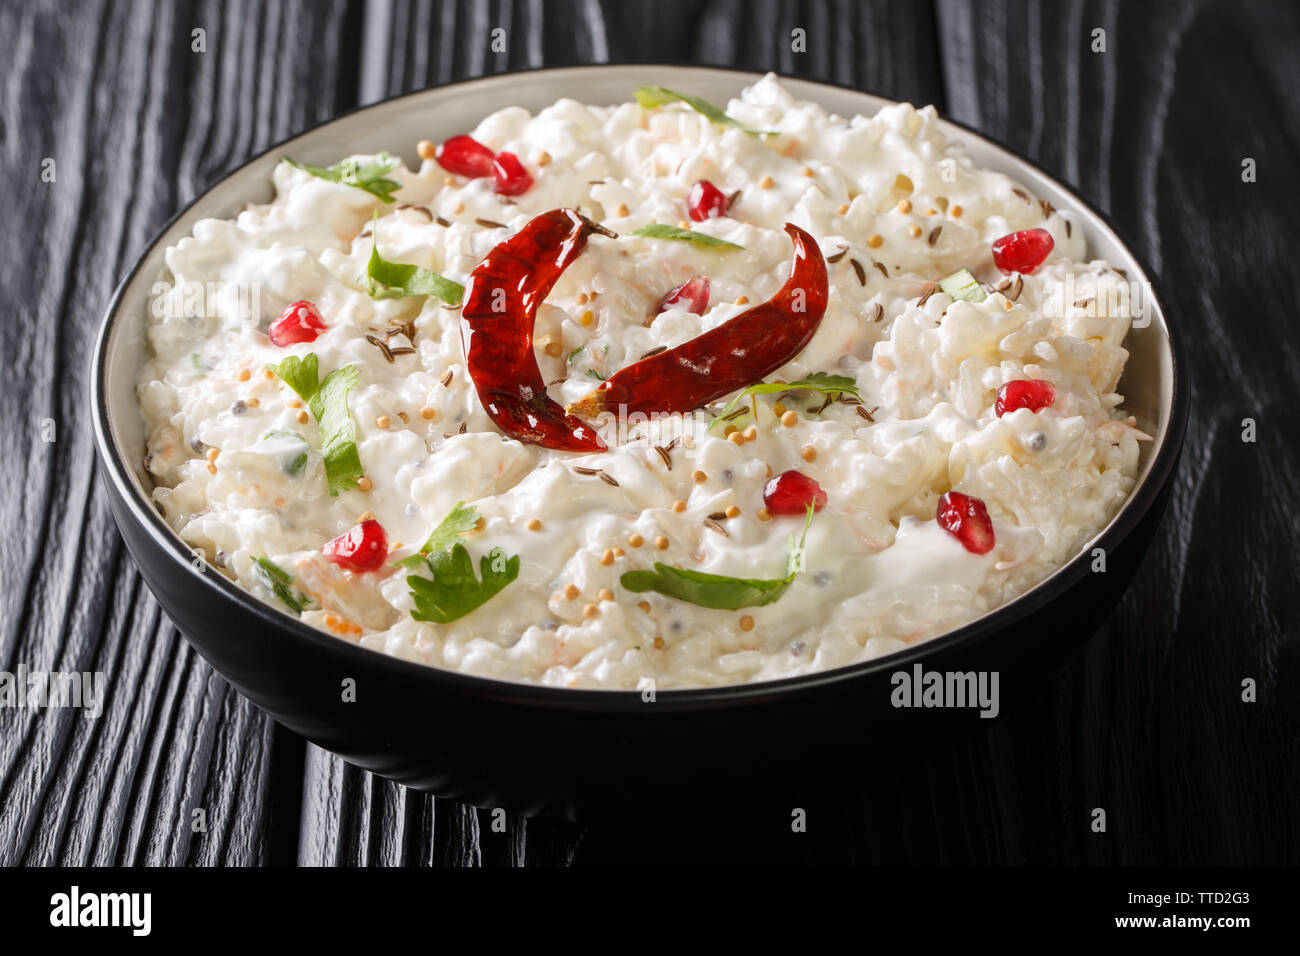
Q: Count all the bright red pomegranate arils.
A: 10